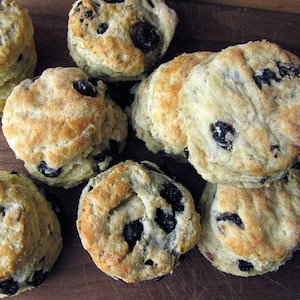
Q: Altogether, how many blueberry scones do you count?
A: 8